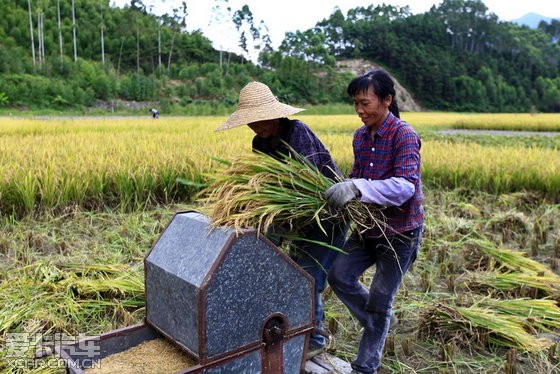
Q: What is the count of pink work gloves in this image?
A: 0